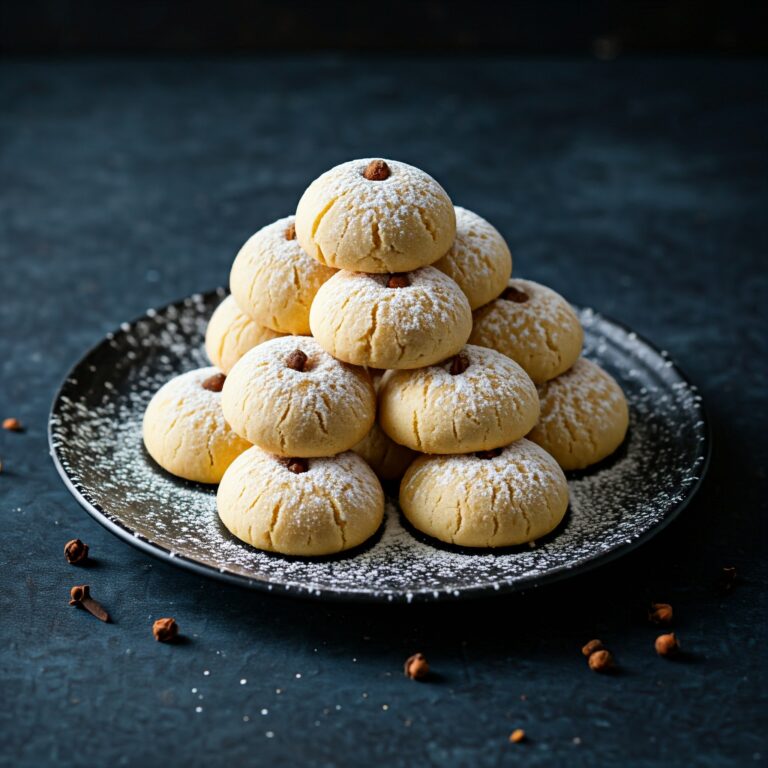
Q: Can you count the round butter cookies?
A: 13